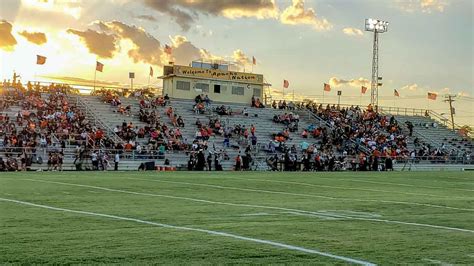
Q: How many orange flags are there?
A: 10